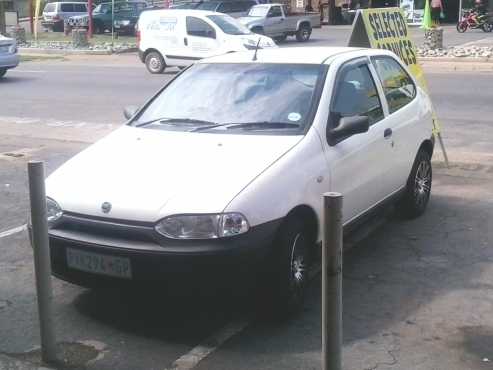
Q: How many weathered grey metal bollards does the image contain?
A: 2